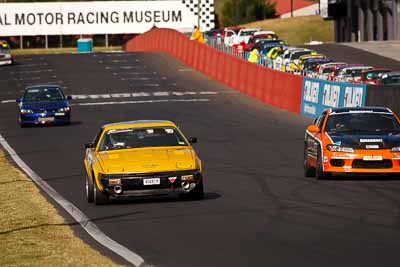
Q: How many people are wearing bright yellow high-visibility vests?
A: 2